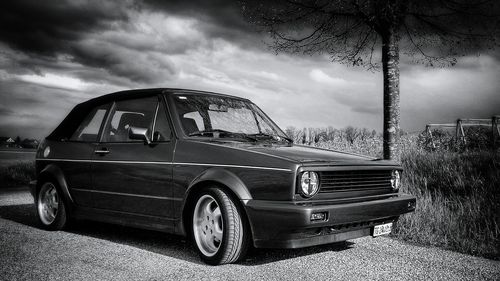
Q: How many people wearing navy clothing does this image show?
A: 0